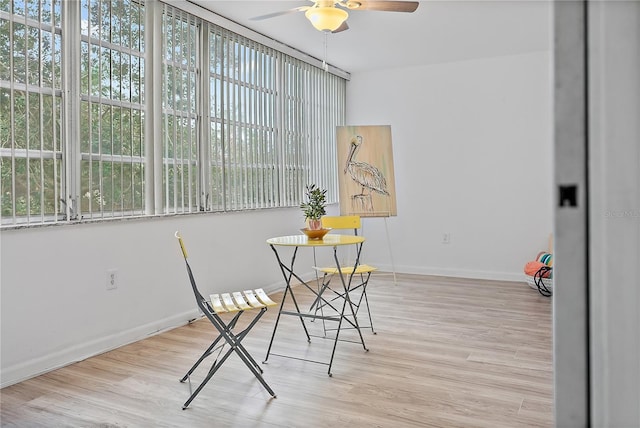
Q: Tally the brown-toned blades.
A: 2